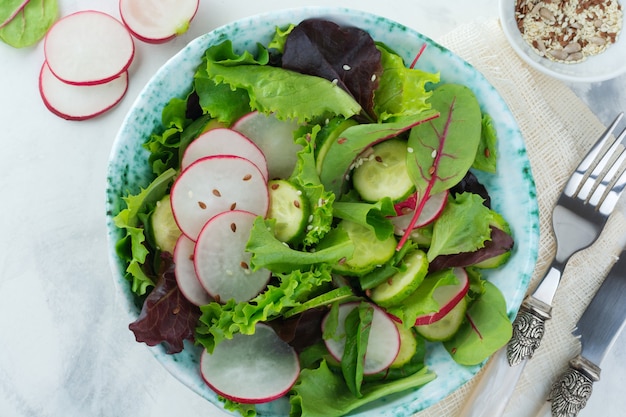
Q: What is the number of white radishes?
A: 12